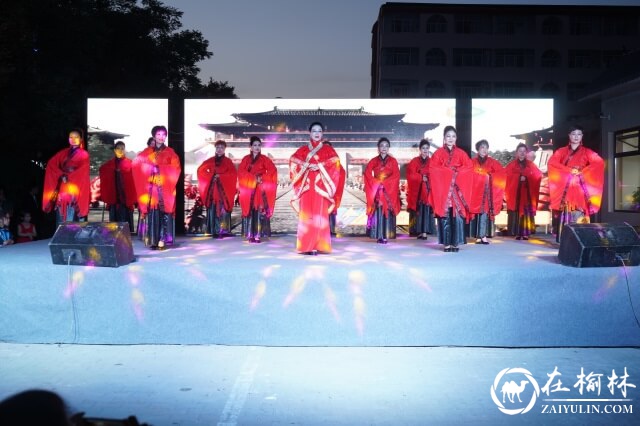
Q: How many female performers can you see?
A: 14